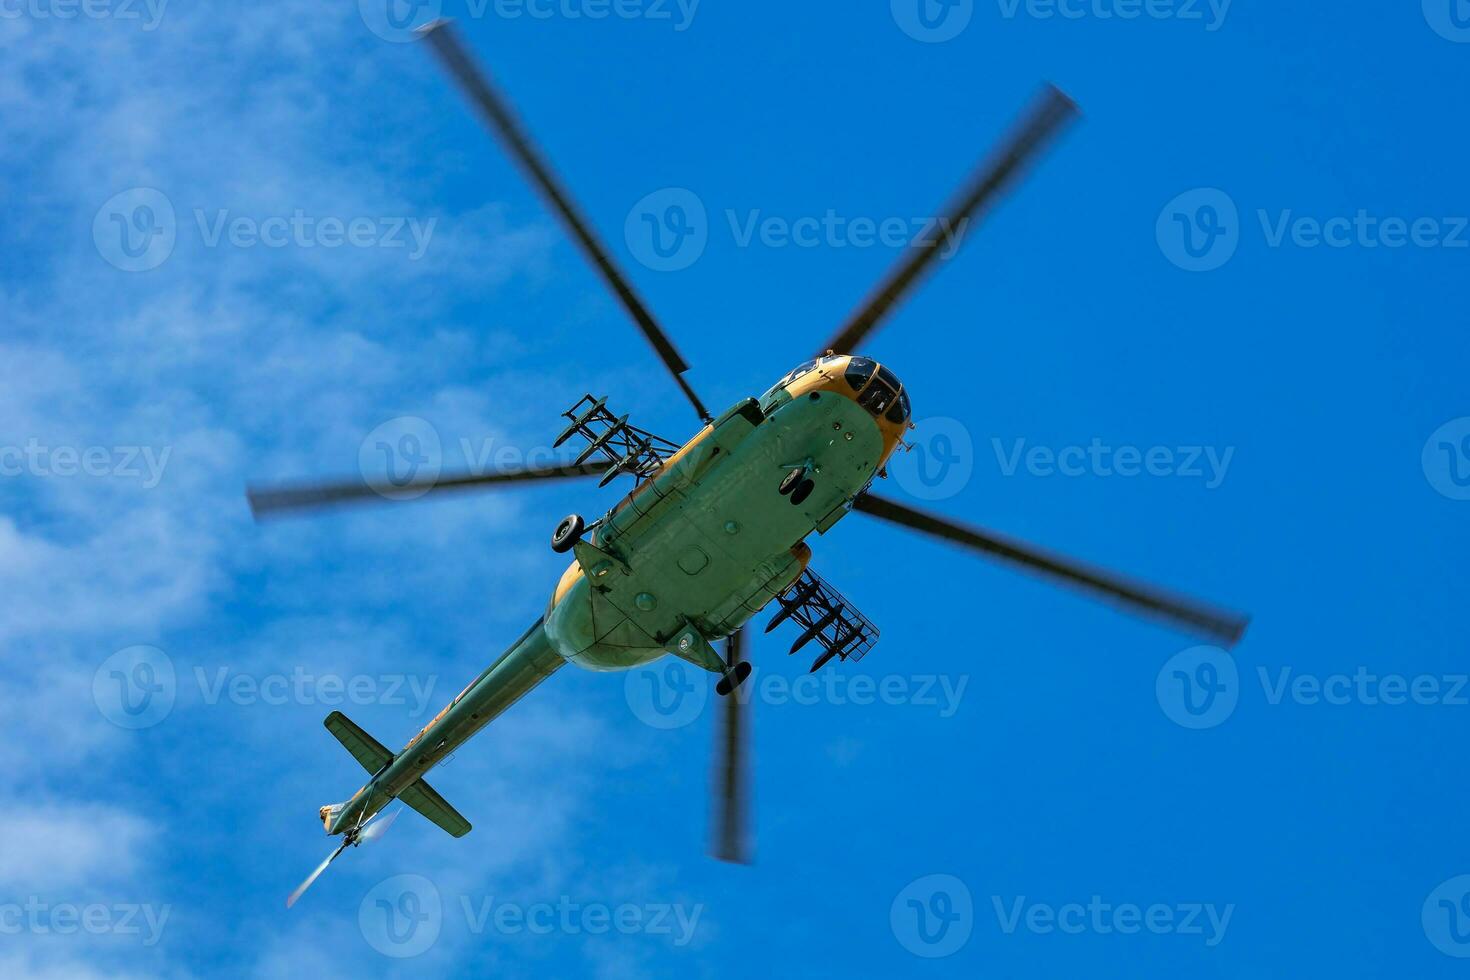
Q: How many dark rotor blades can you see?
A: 5